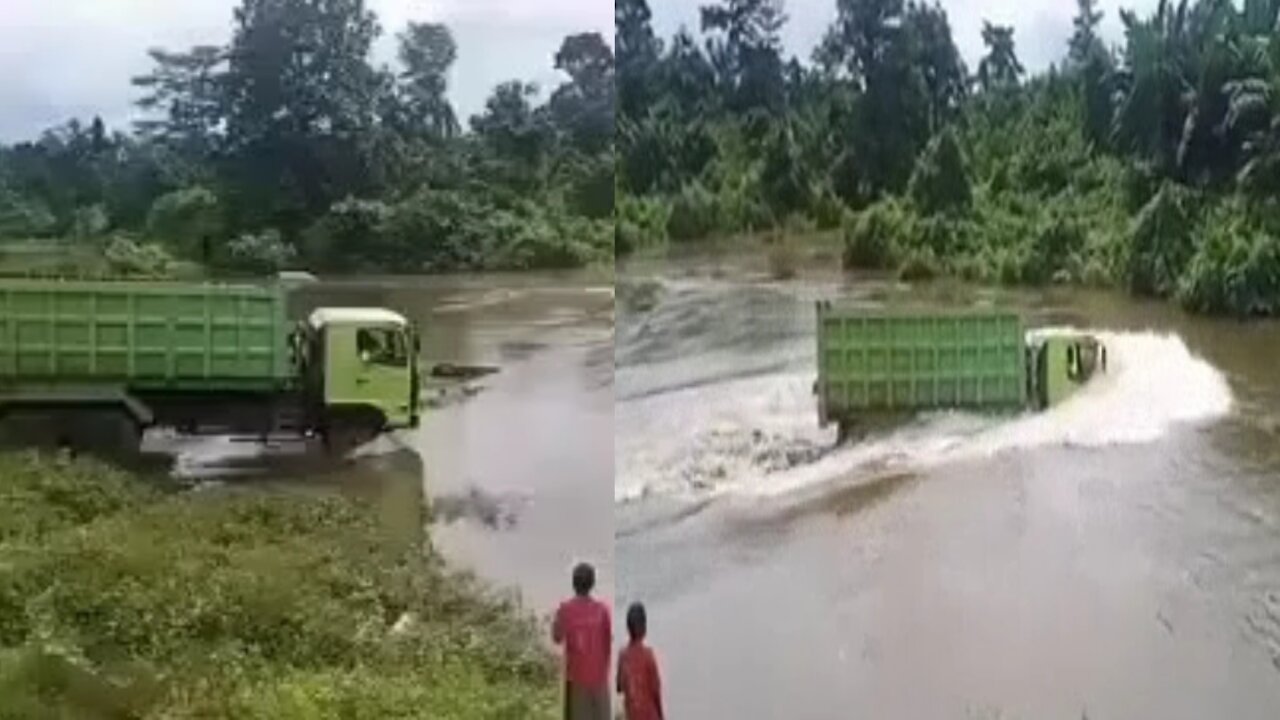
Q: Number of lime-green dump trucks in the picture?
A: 2